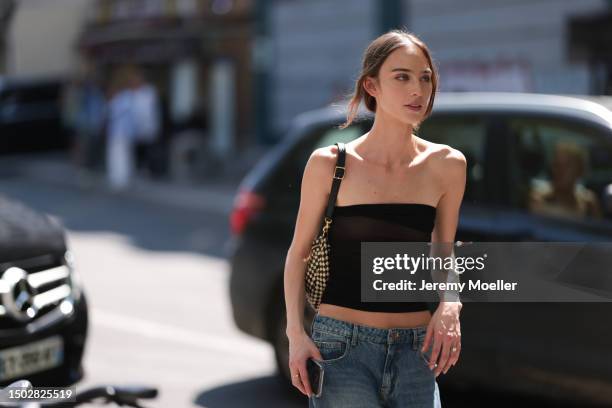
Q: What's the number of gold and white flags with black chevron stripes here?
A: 0